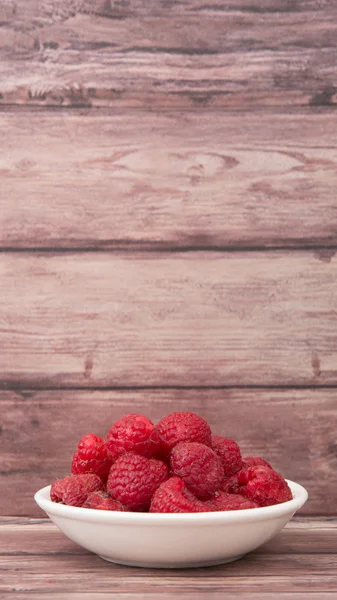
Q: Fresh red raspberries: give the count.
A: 12